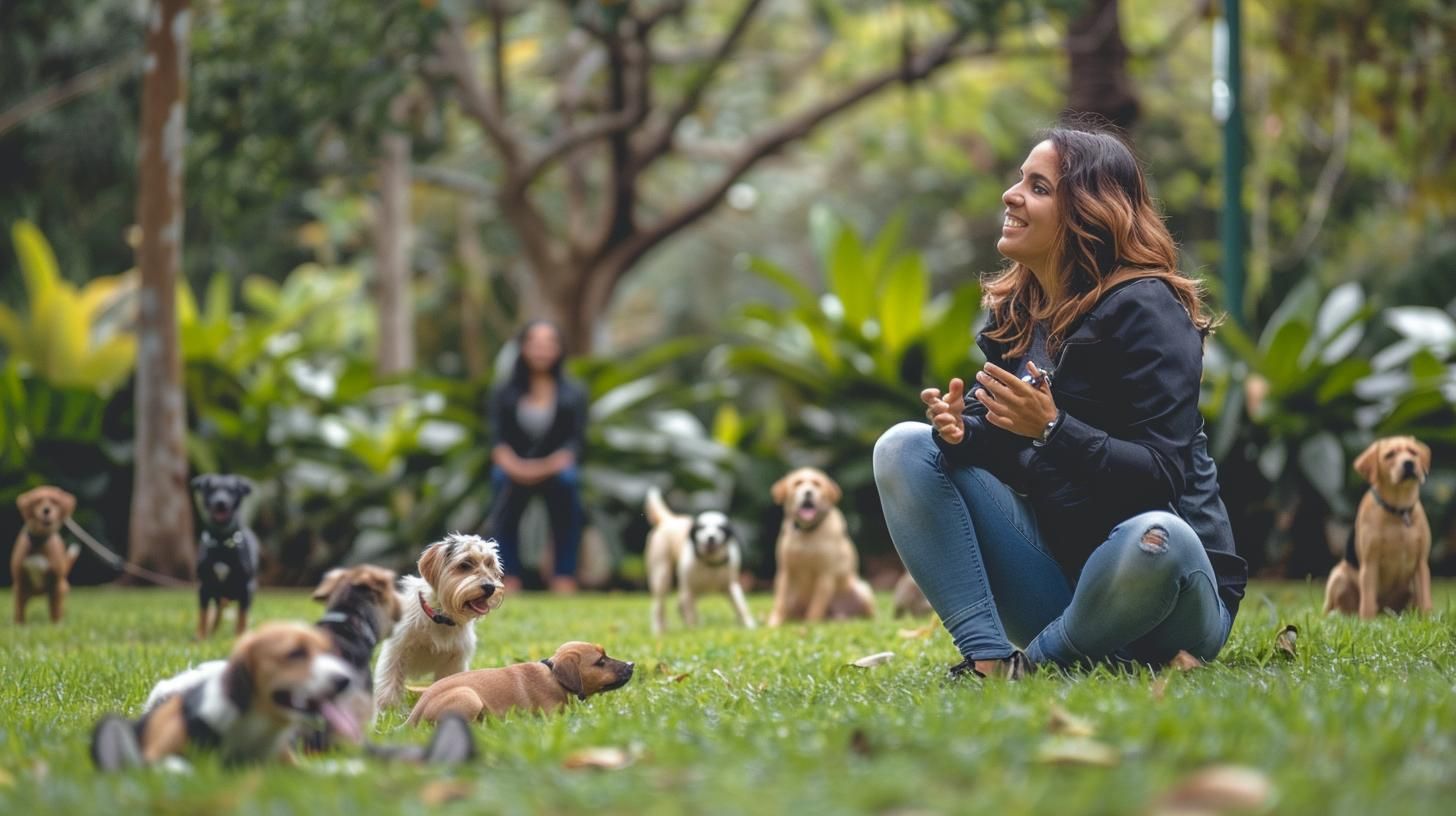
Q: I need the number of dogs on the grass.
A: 9